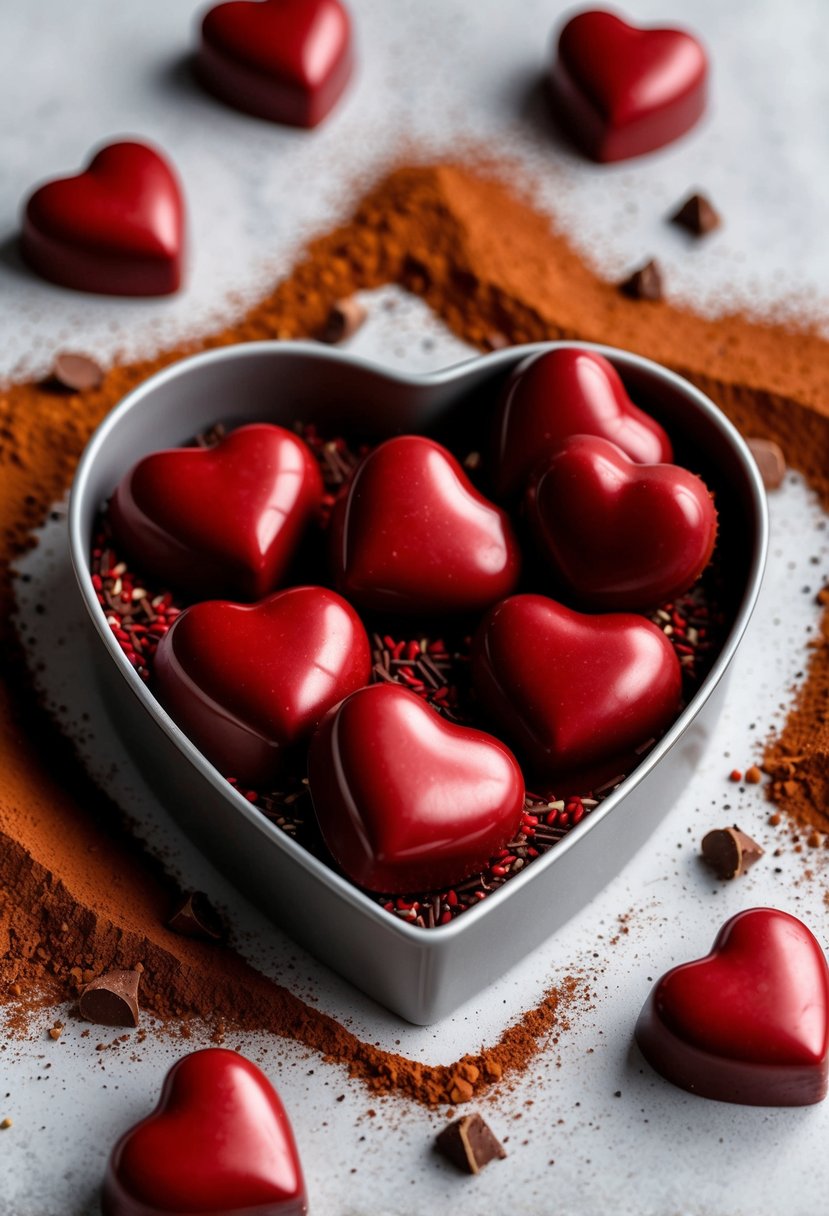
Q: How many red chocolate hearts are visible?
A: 12